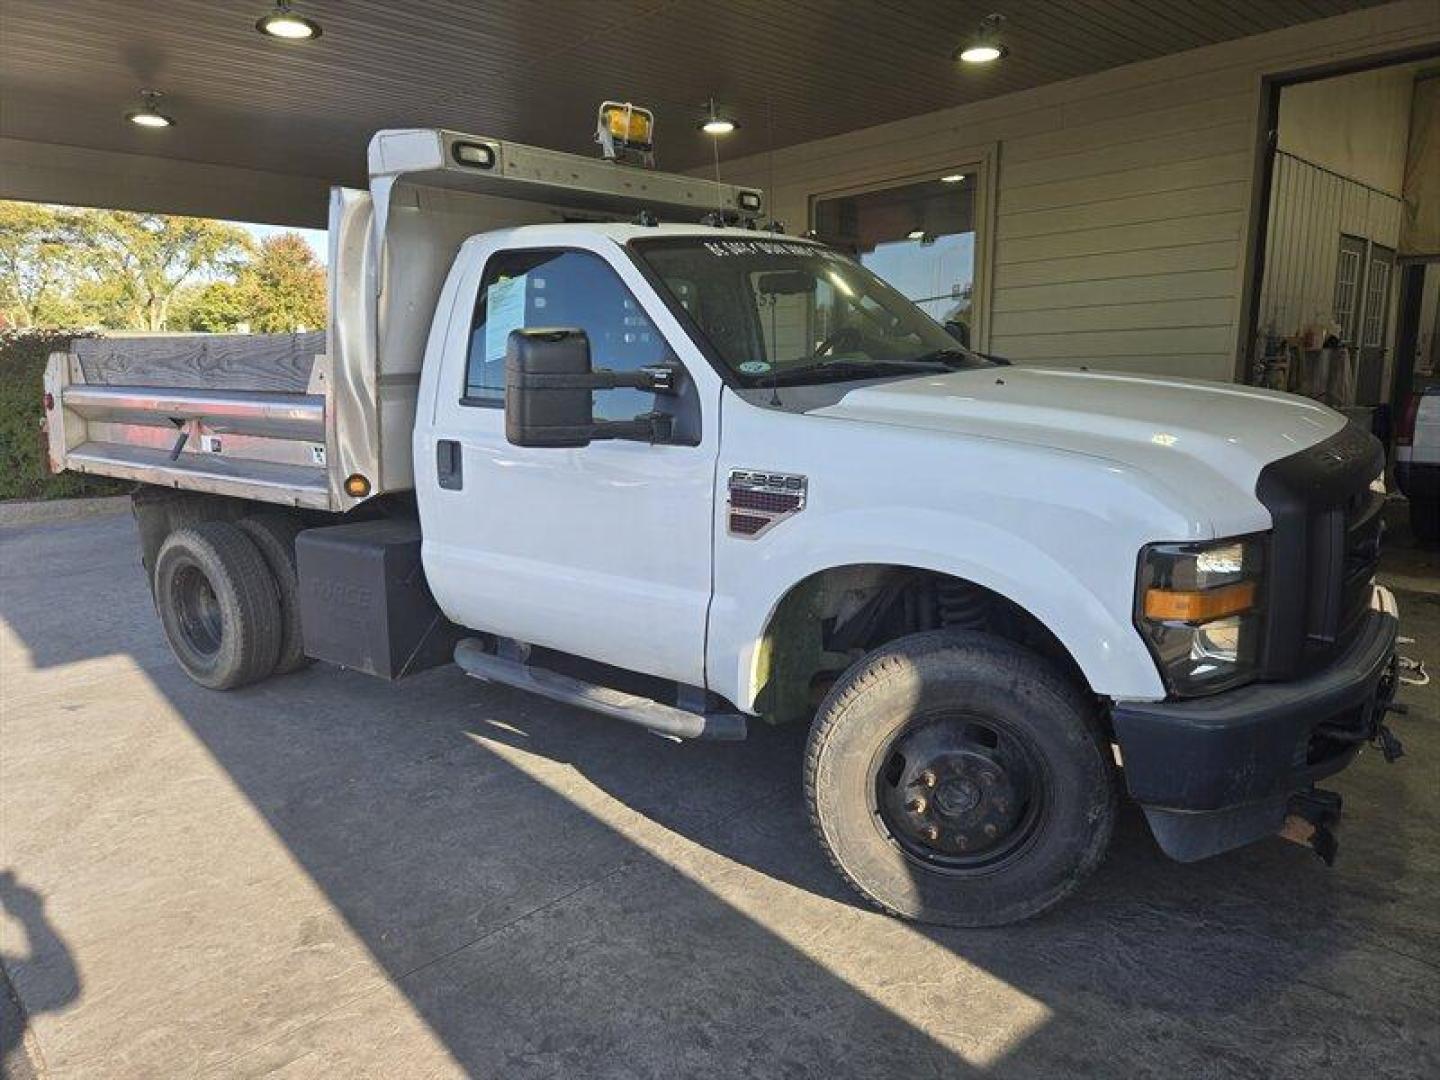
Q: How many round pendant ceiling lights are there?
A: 4